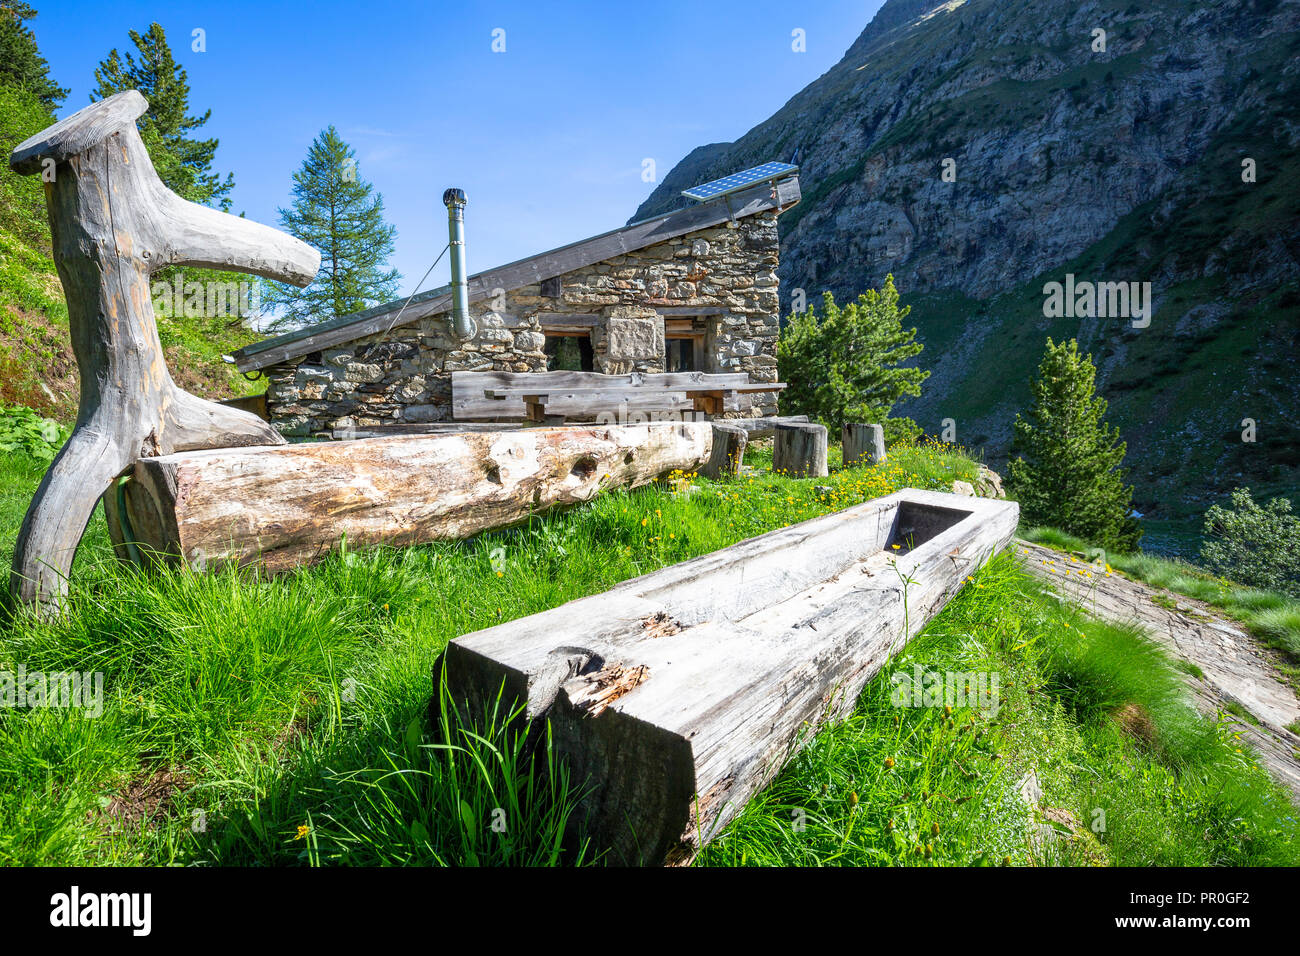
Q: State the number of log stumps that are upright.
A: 3